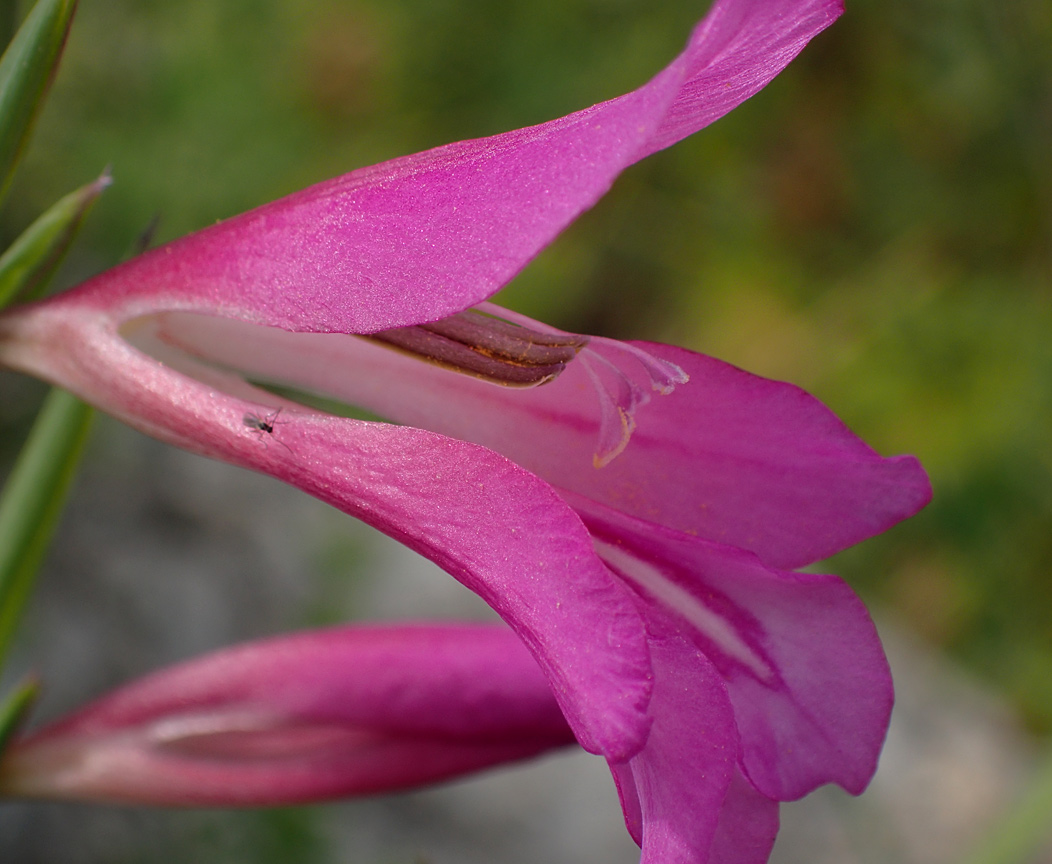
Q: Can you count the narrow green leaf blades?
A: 4